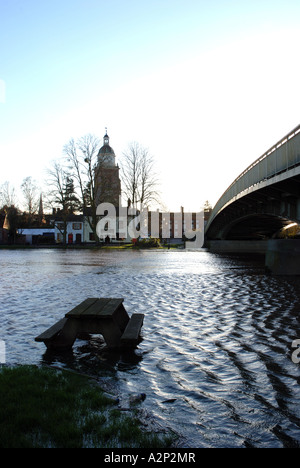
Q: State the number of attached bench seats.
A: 2